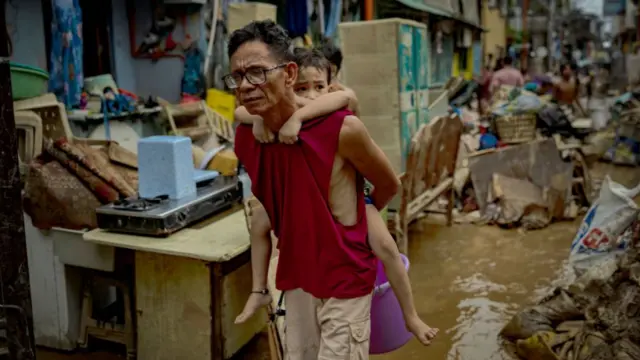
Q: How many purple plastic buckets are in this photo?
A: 1